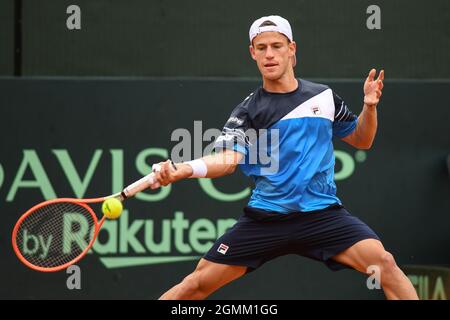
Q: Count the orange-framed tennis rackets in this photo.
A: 1